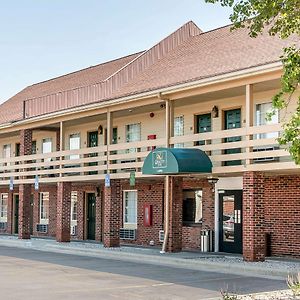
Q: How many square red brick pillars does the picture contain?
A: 5